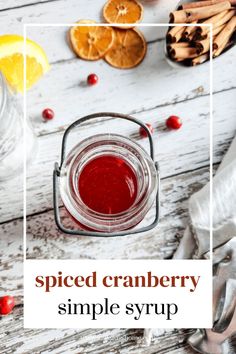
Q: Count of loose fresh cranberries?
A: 5